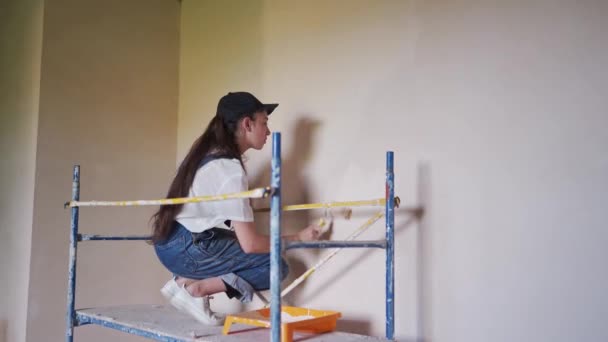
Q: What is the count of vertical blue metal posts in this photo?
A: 3